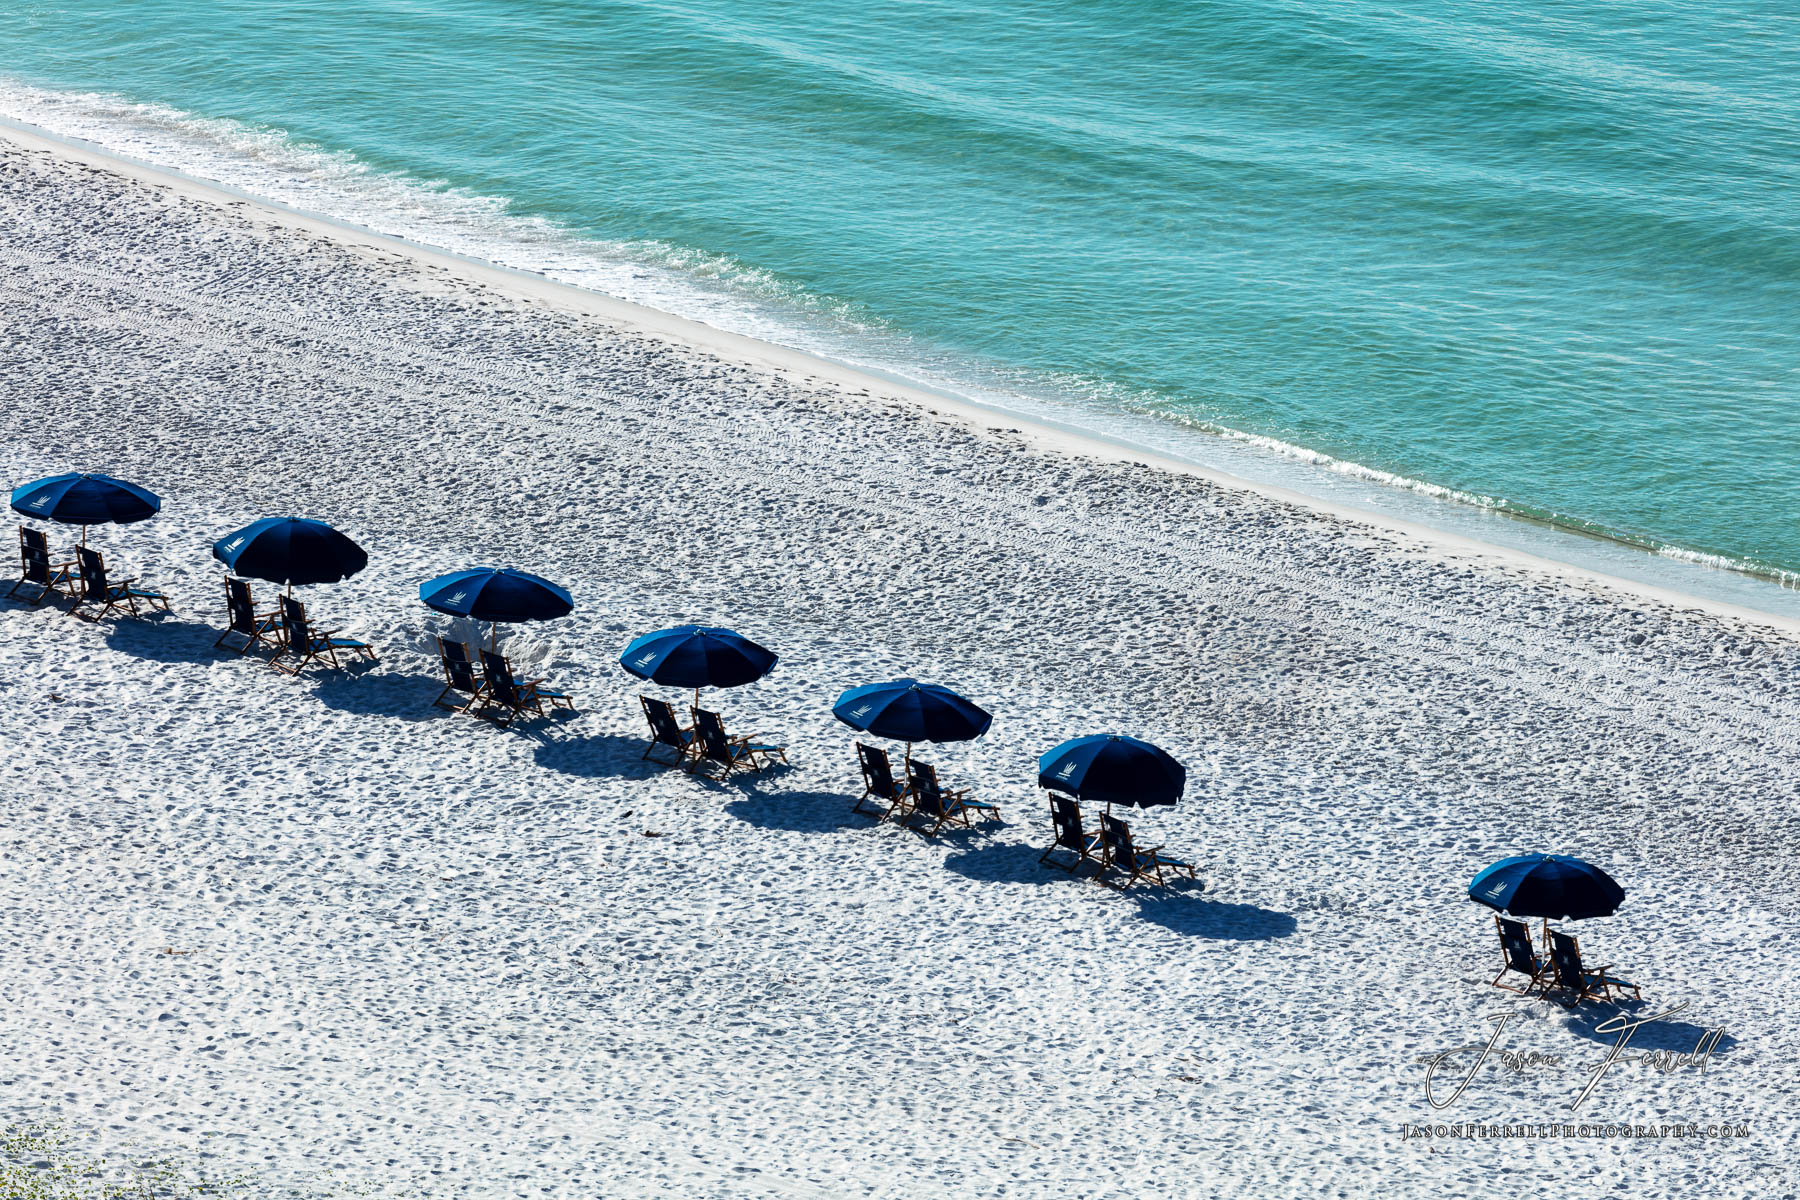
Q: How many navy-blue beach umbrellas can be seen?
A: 7